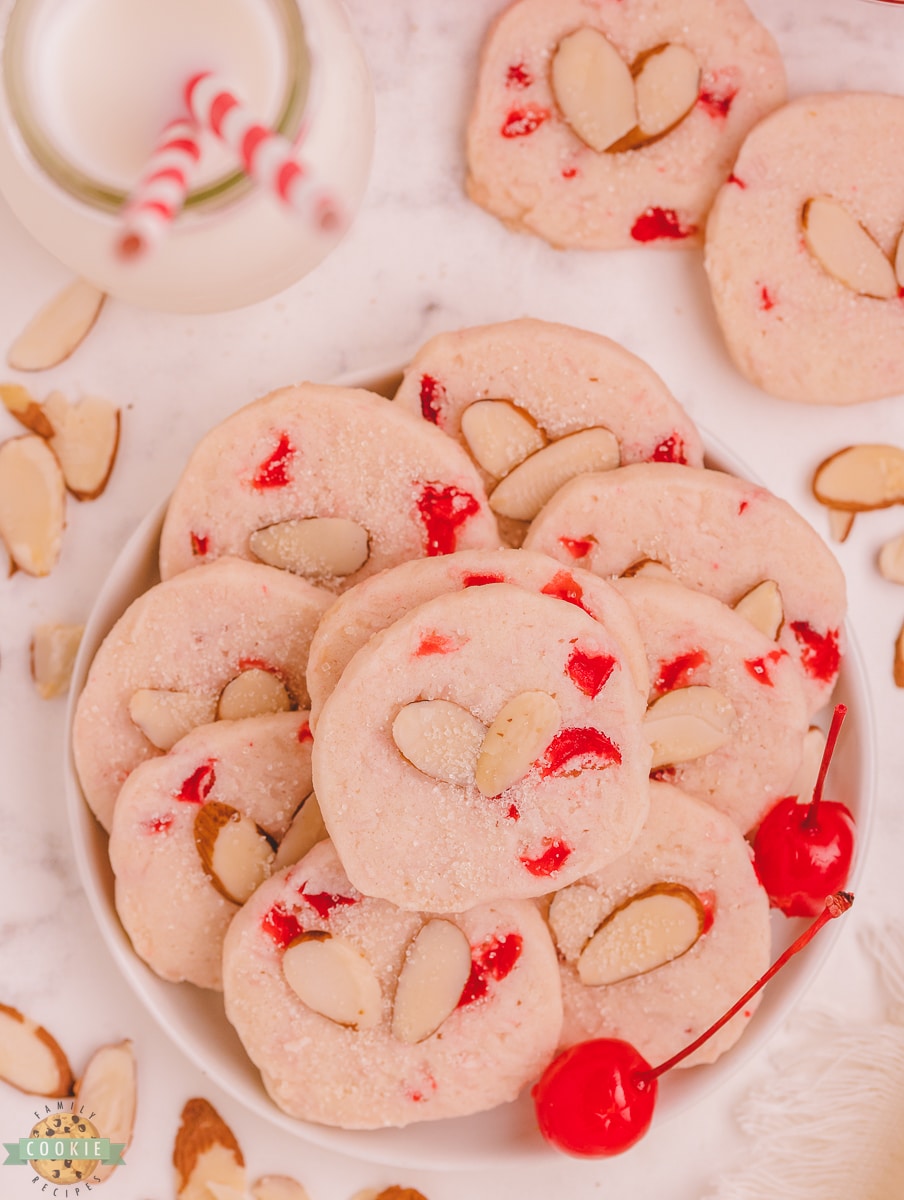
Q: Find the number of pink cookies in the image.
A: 12